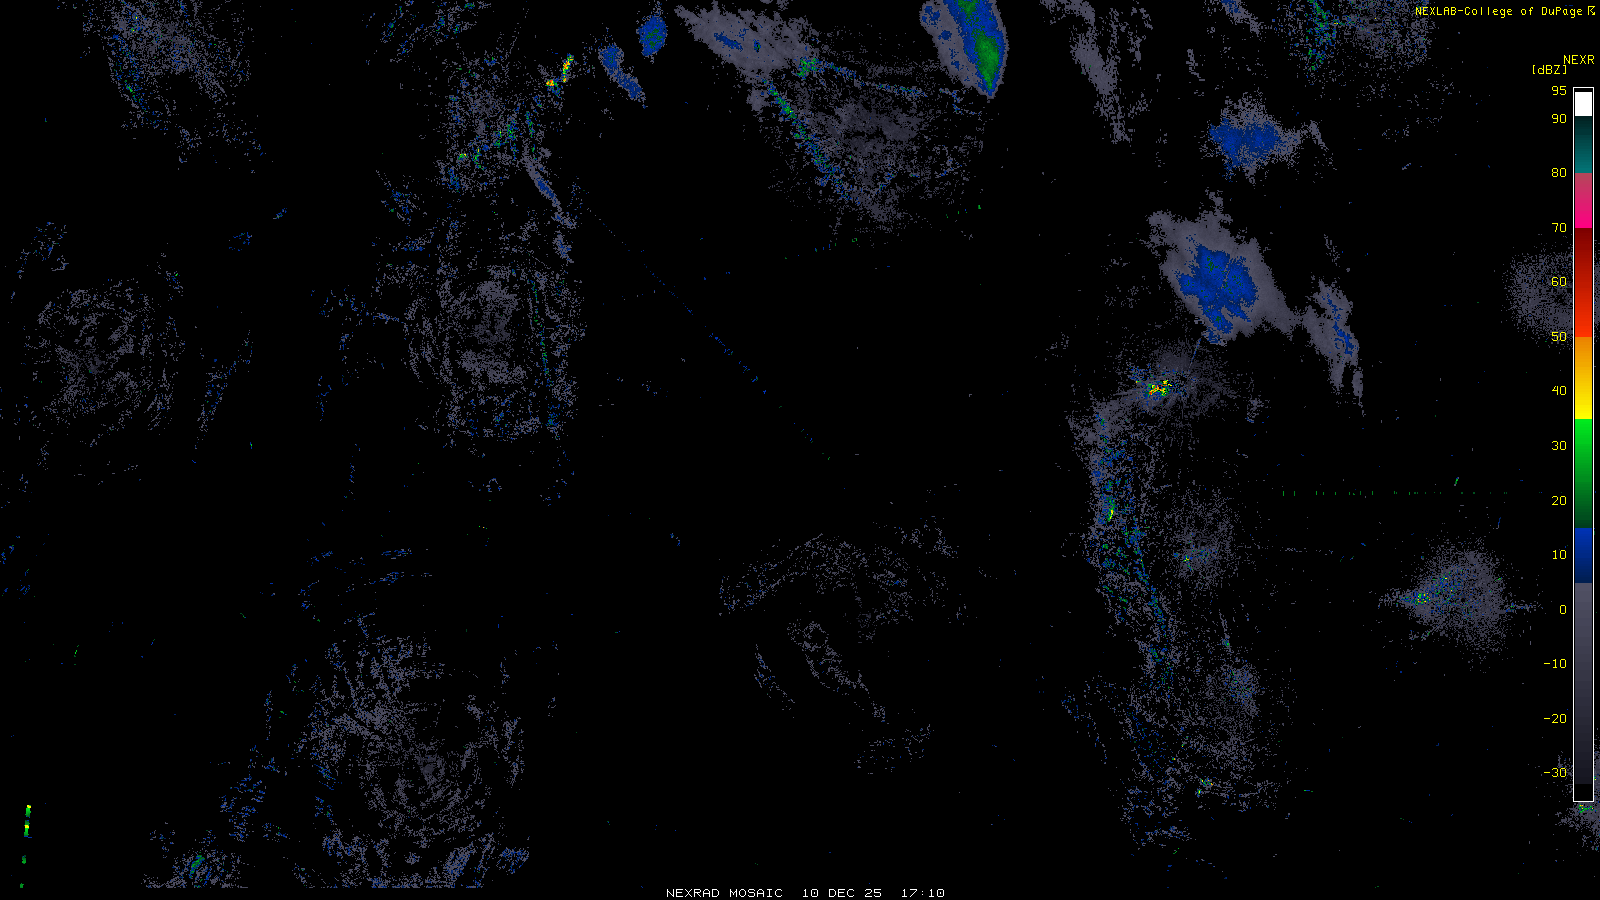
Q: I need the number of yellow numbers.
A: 14